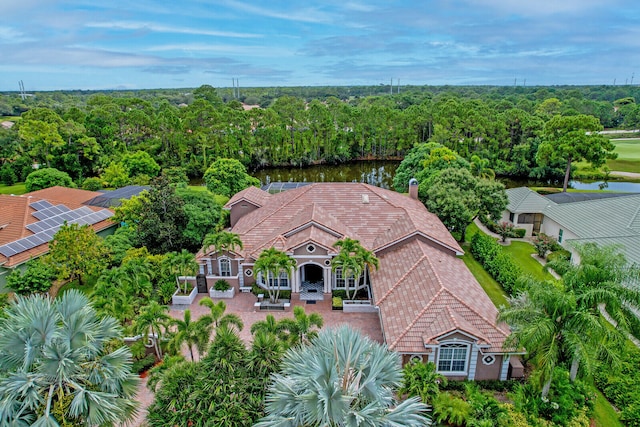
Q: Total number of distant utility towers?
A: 11